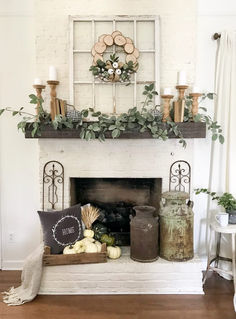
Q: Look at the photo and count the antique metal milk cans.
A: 2